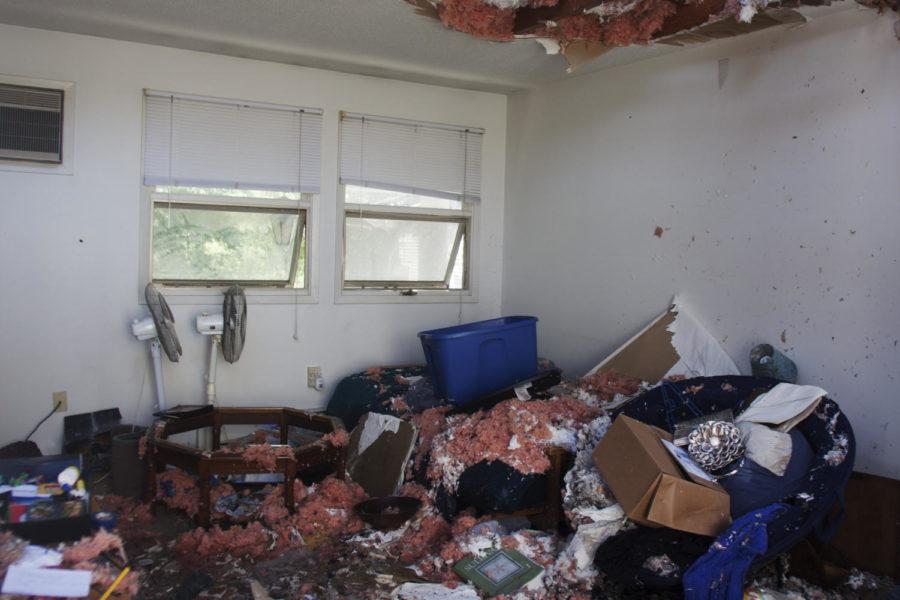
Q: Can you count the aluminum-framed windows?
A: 2